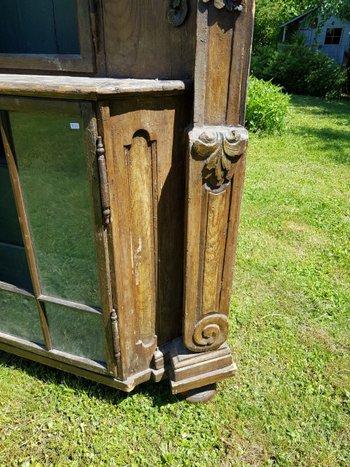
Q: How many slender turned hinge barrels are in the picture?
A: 2